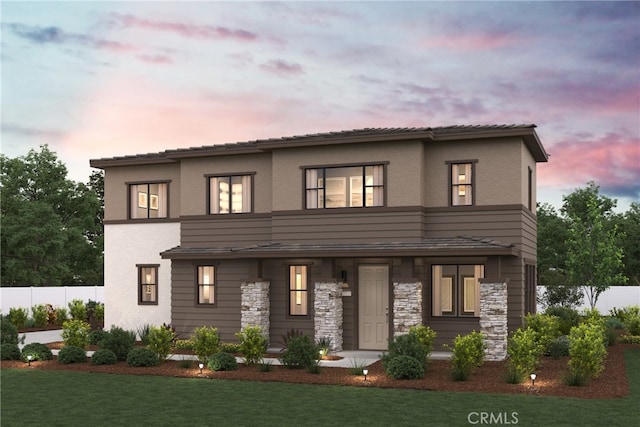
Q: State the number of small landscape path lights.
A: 5